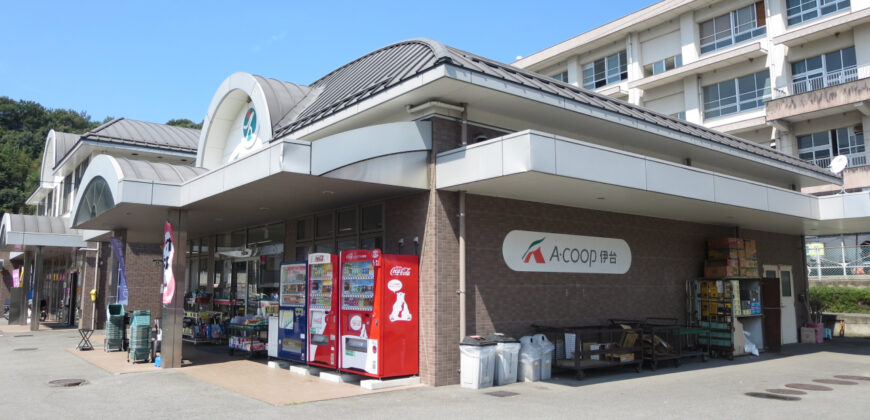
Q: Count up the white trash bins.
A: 4